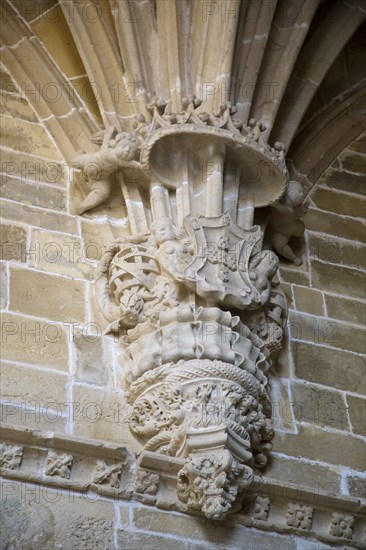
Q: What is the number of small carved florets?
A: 7